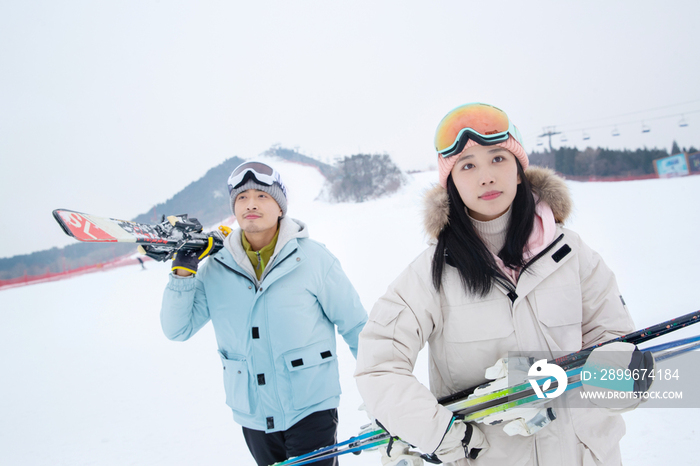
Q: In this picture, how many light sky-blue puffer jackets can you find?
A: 1